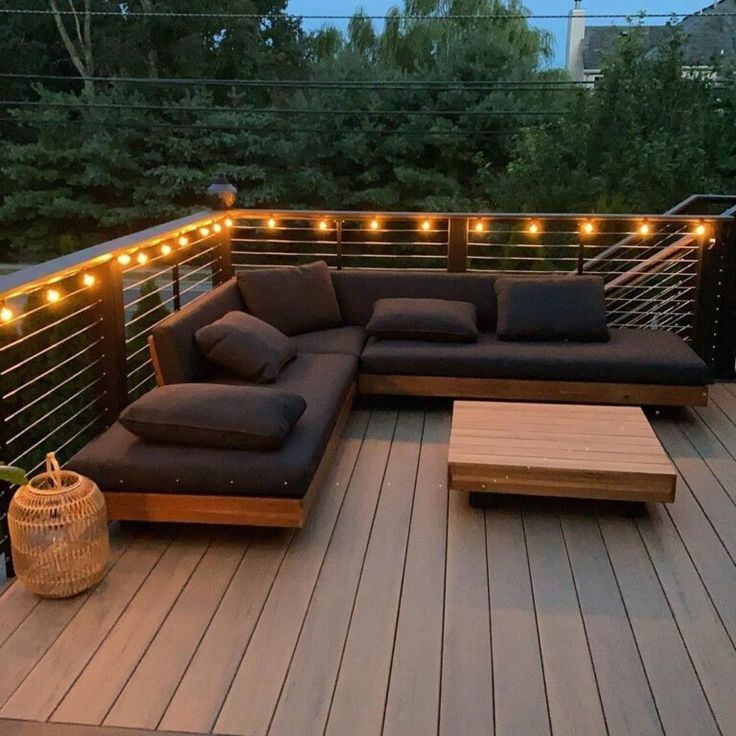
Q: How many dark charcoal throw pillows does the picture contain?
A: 5